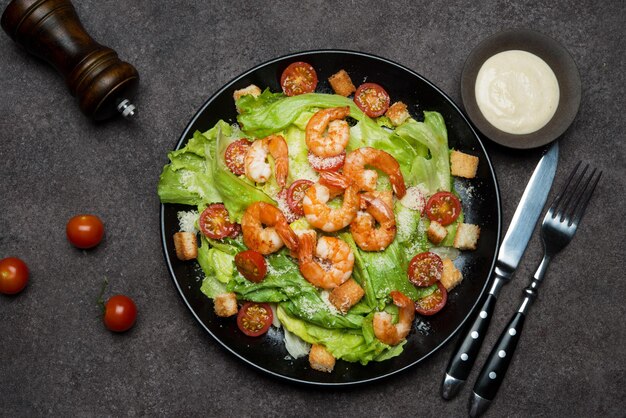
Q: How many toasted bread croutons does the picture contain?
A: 11